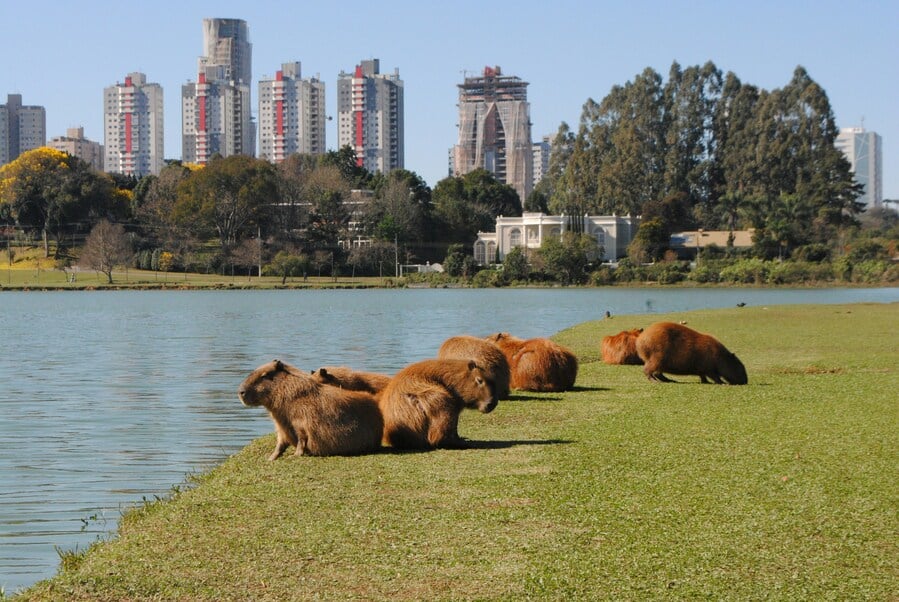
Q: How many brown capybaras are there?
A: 7